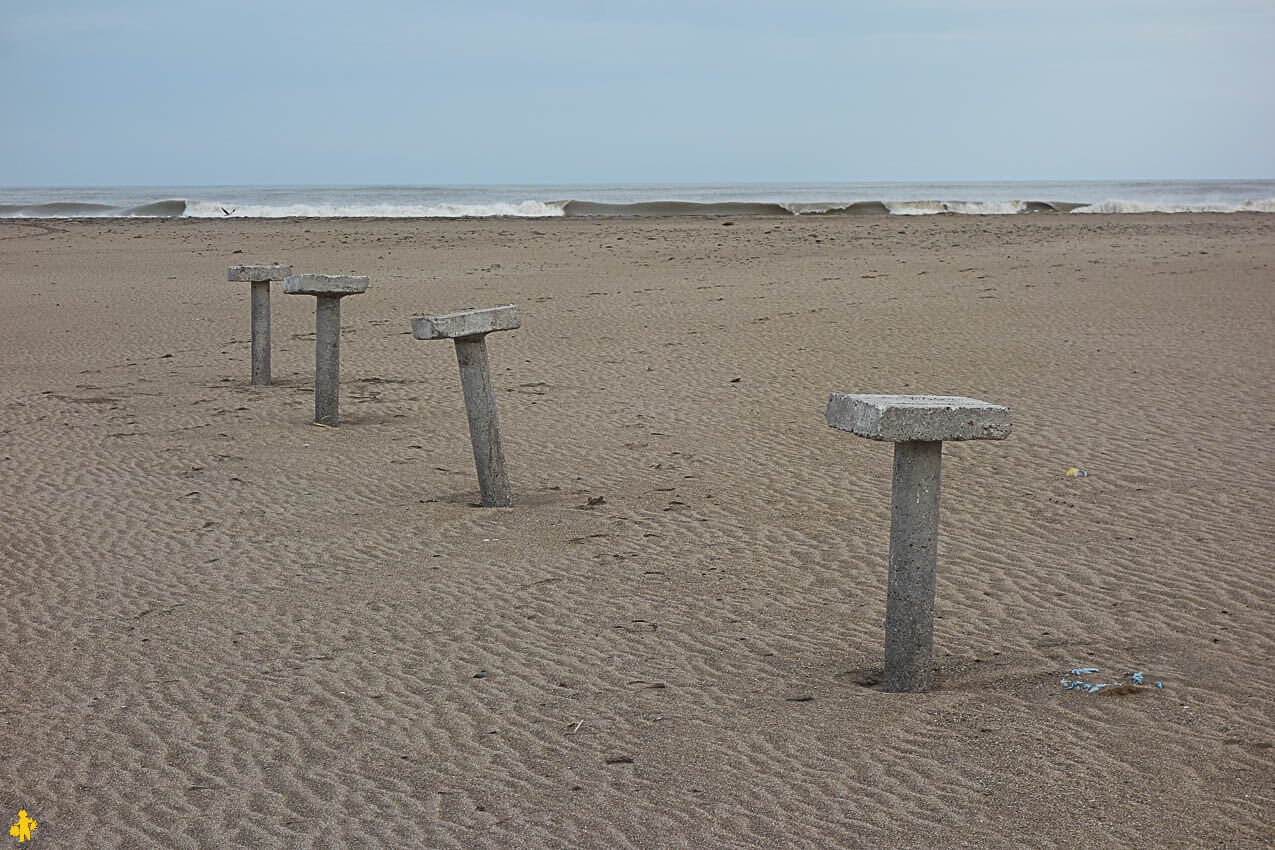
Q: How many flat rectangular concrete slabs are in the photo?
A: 4